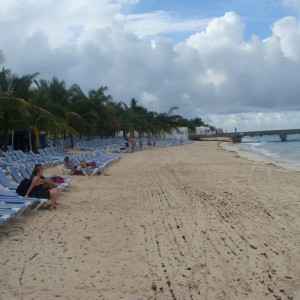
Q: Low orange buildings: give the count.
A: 0